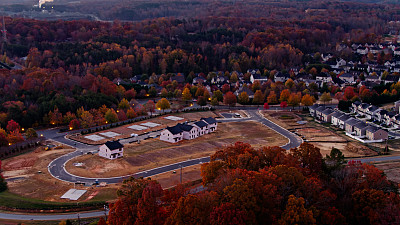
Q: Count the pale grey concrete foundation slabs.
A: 6